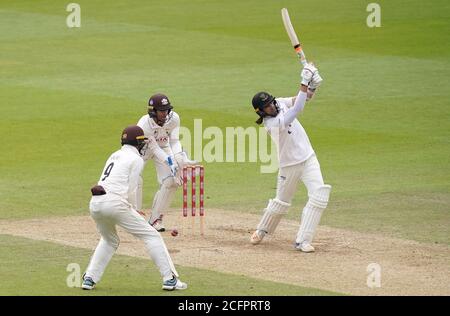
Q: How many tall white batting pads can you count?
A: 2